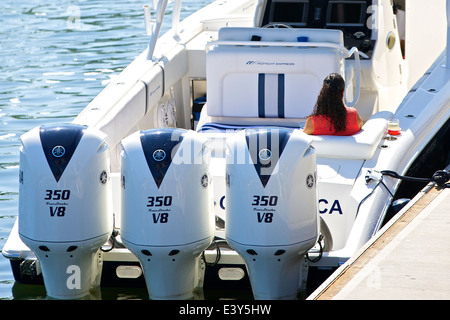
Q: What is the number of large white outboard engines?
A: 3